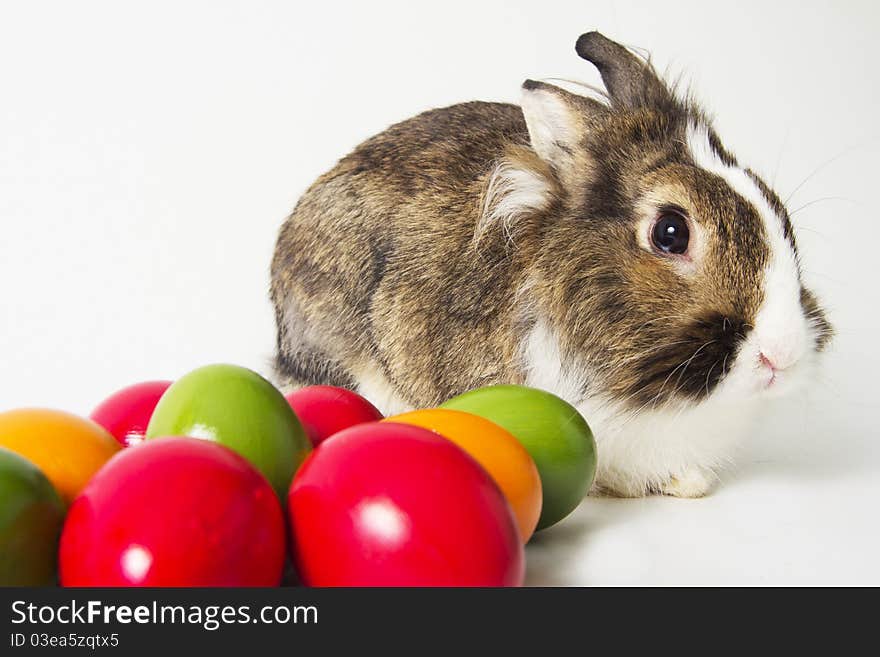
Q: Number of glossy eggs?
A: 9